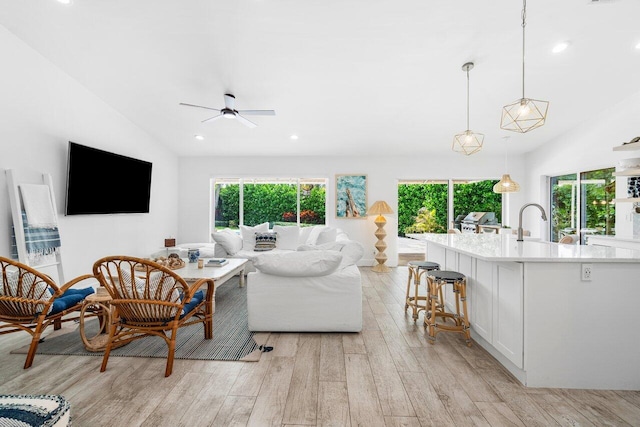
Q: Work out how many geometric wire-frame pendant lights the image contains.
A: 2